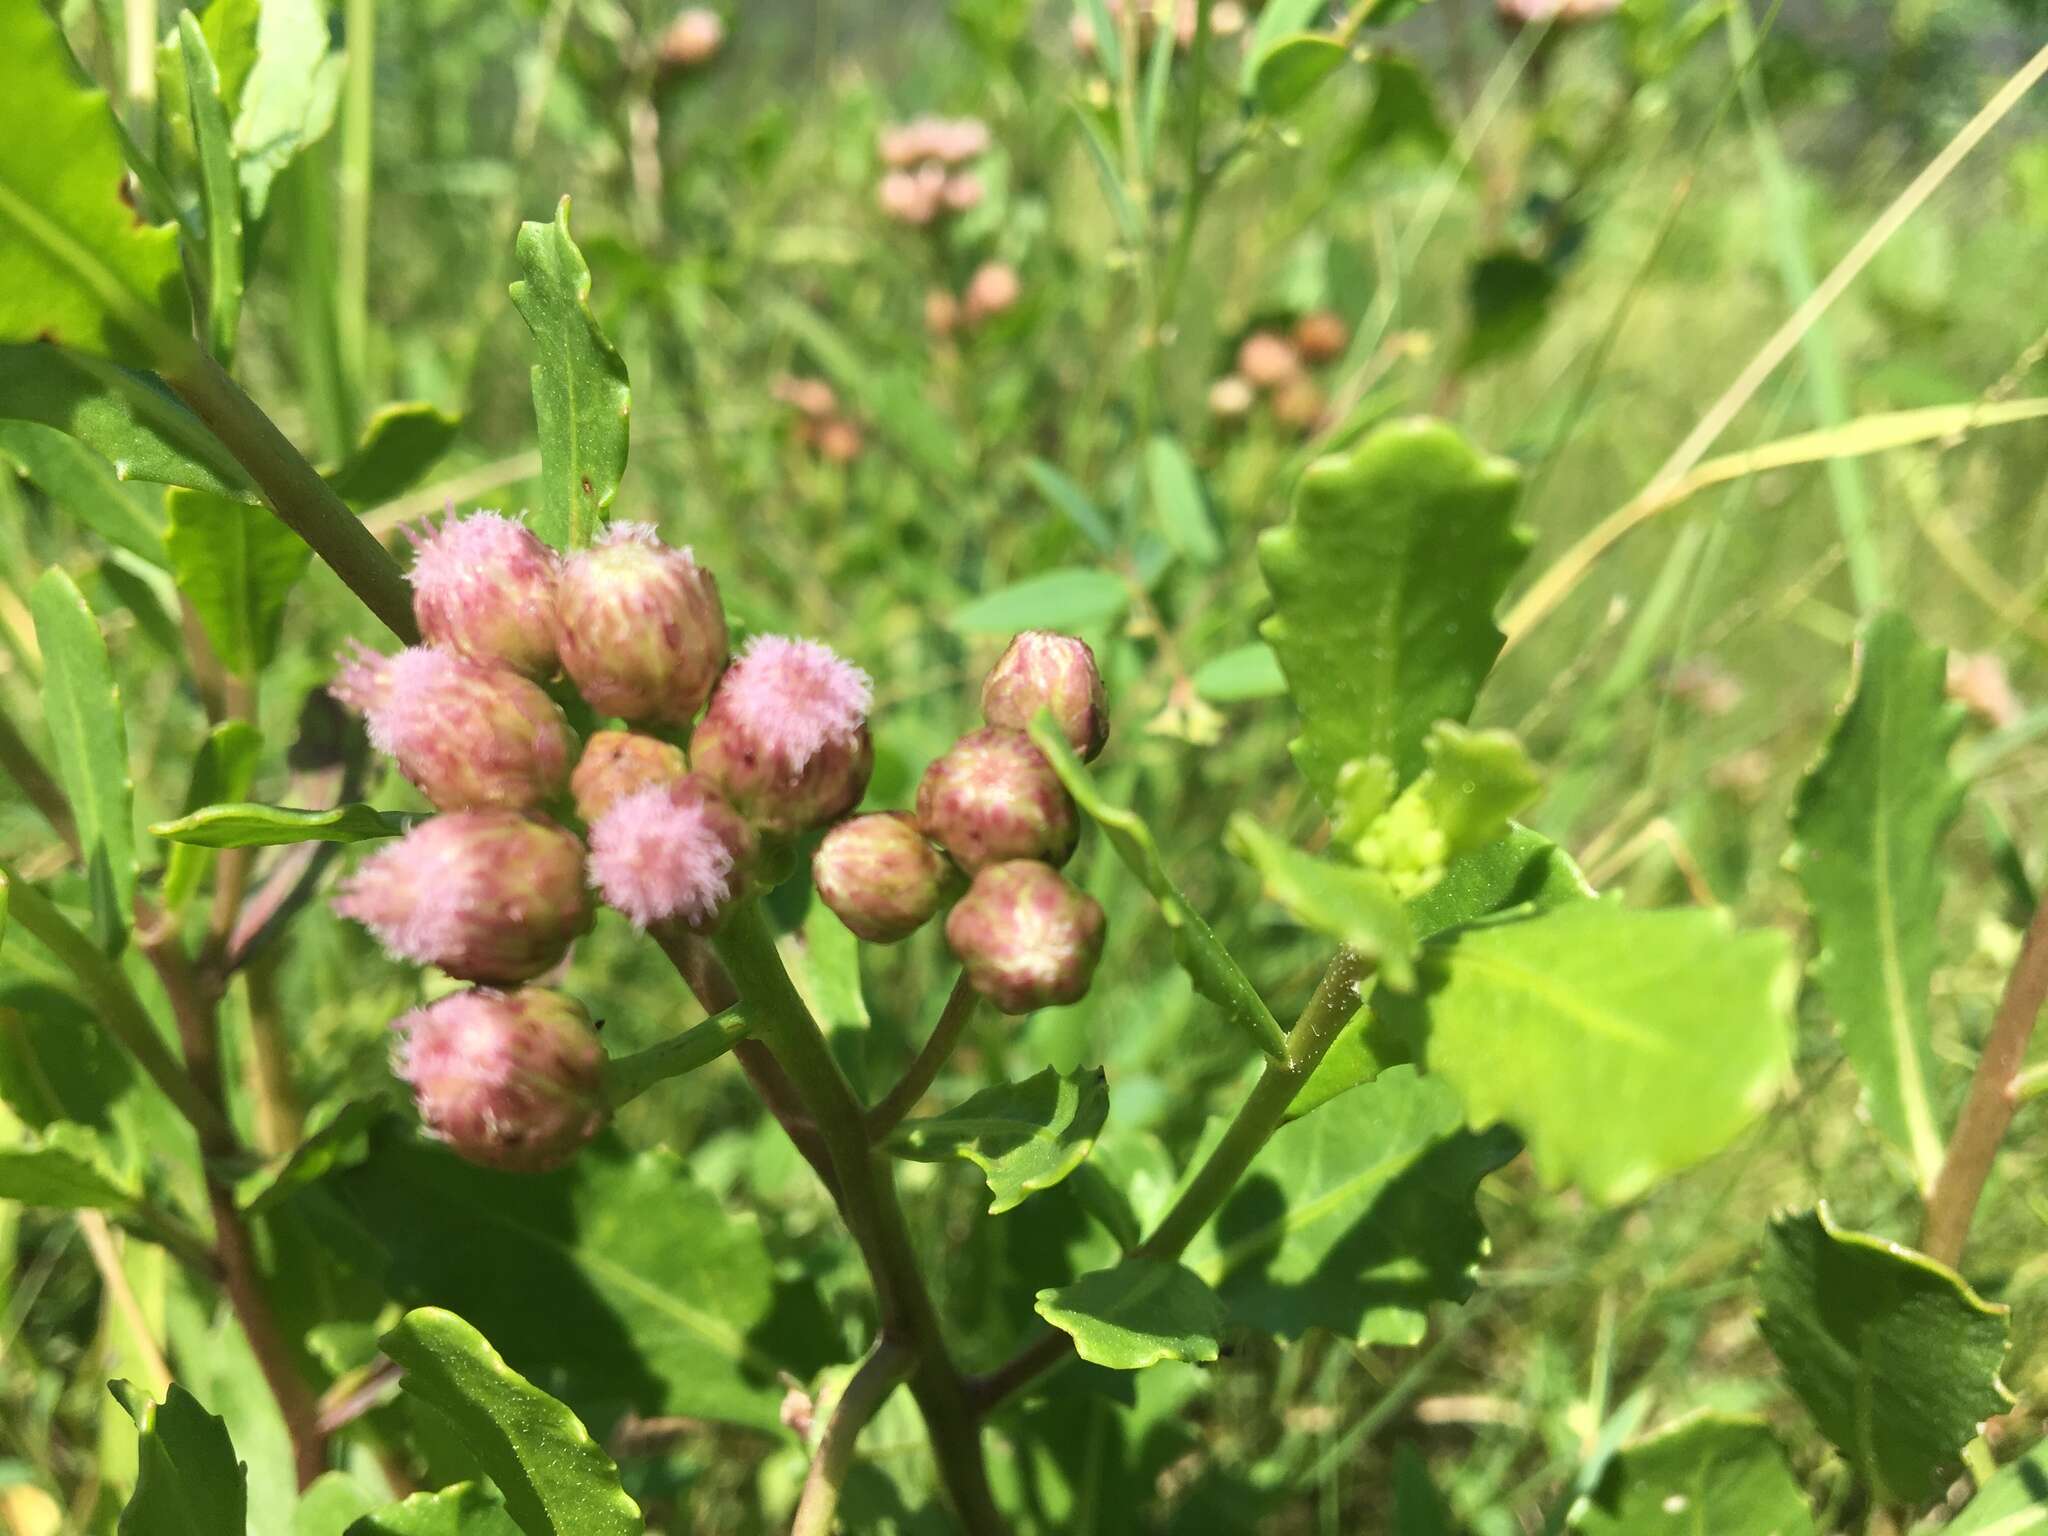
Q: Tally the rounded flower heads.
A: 12